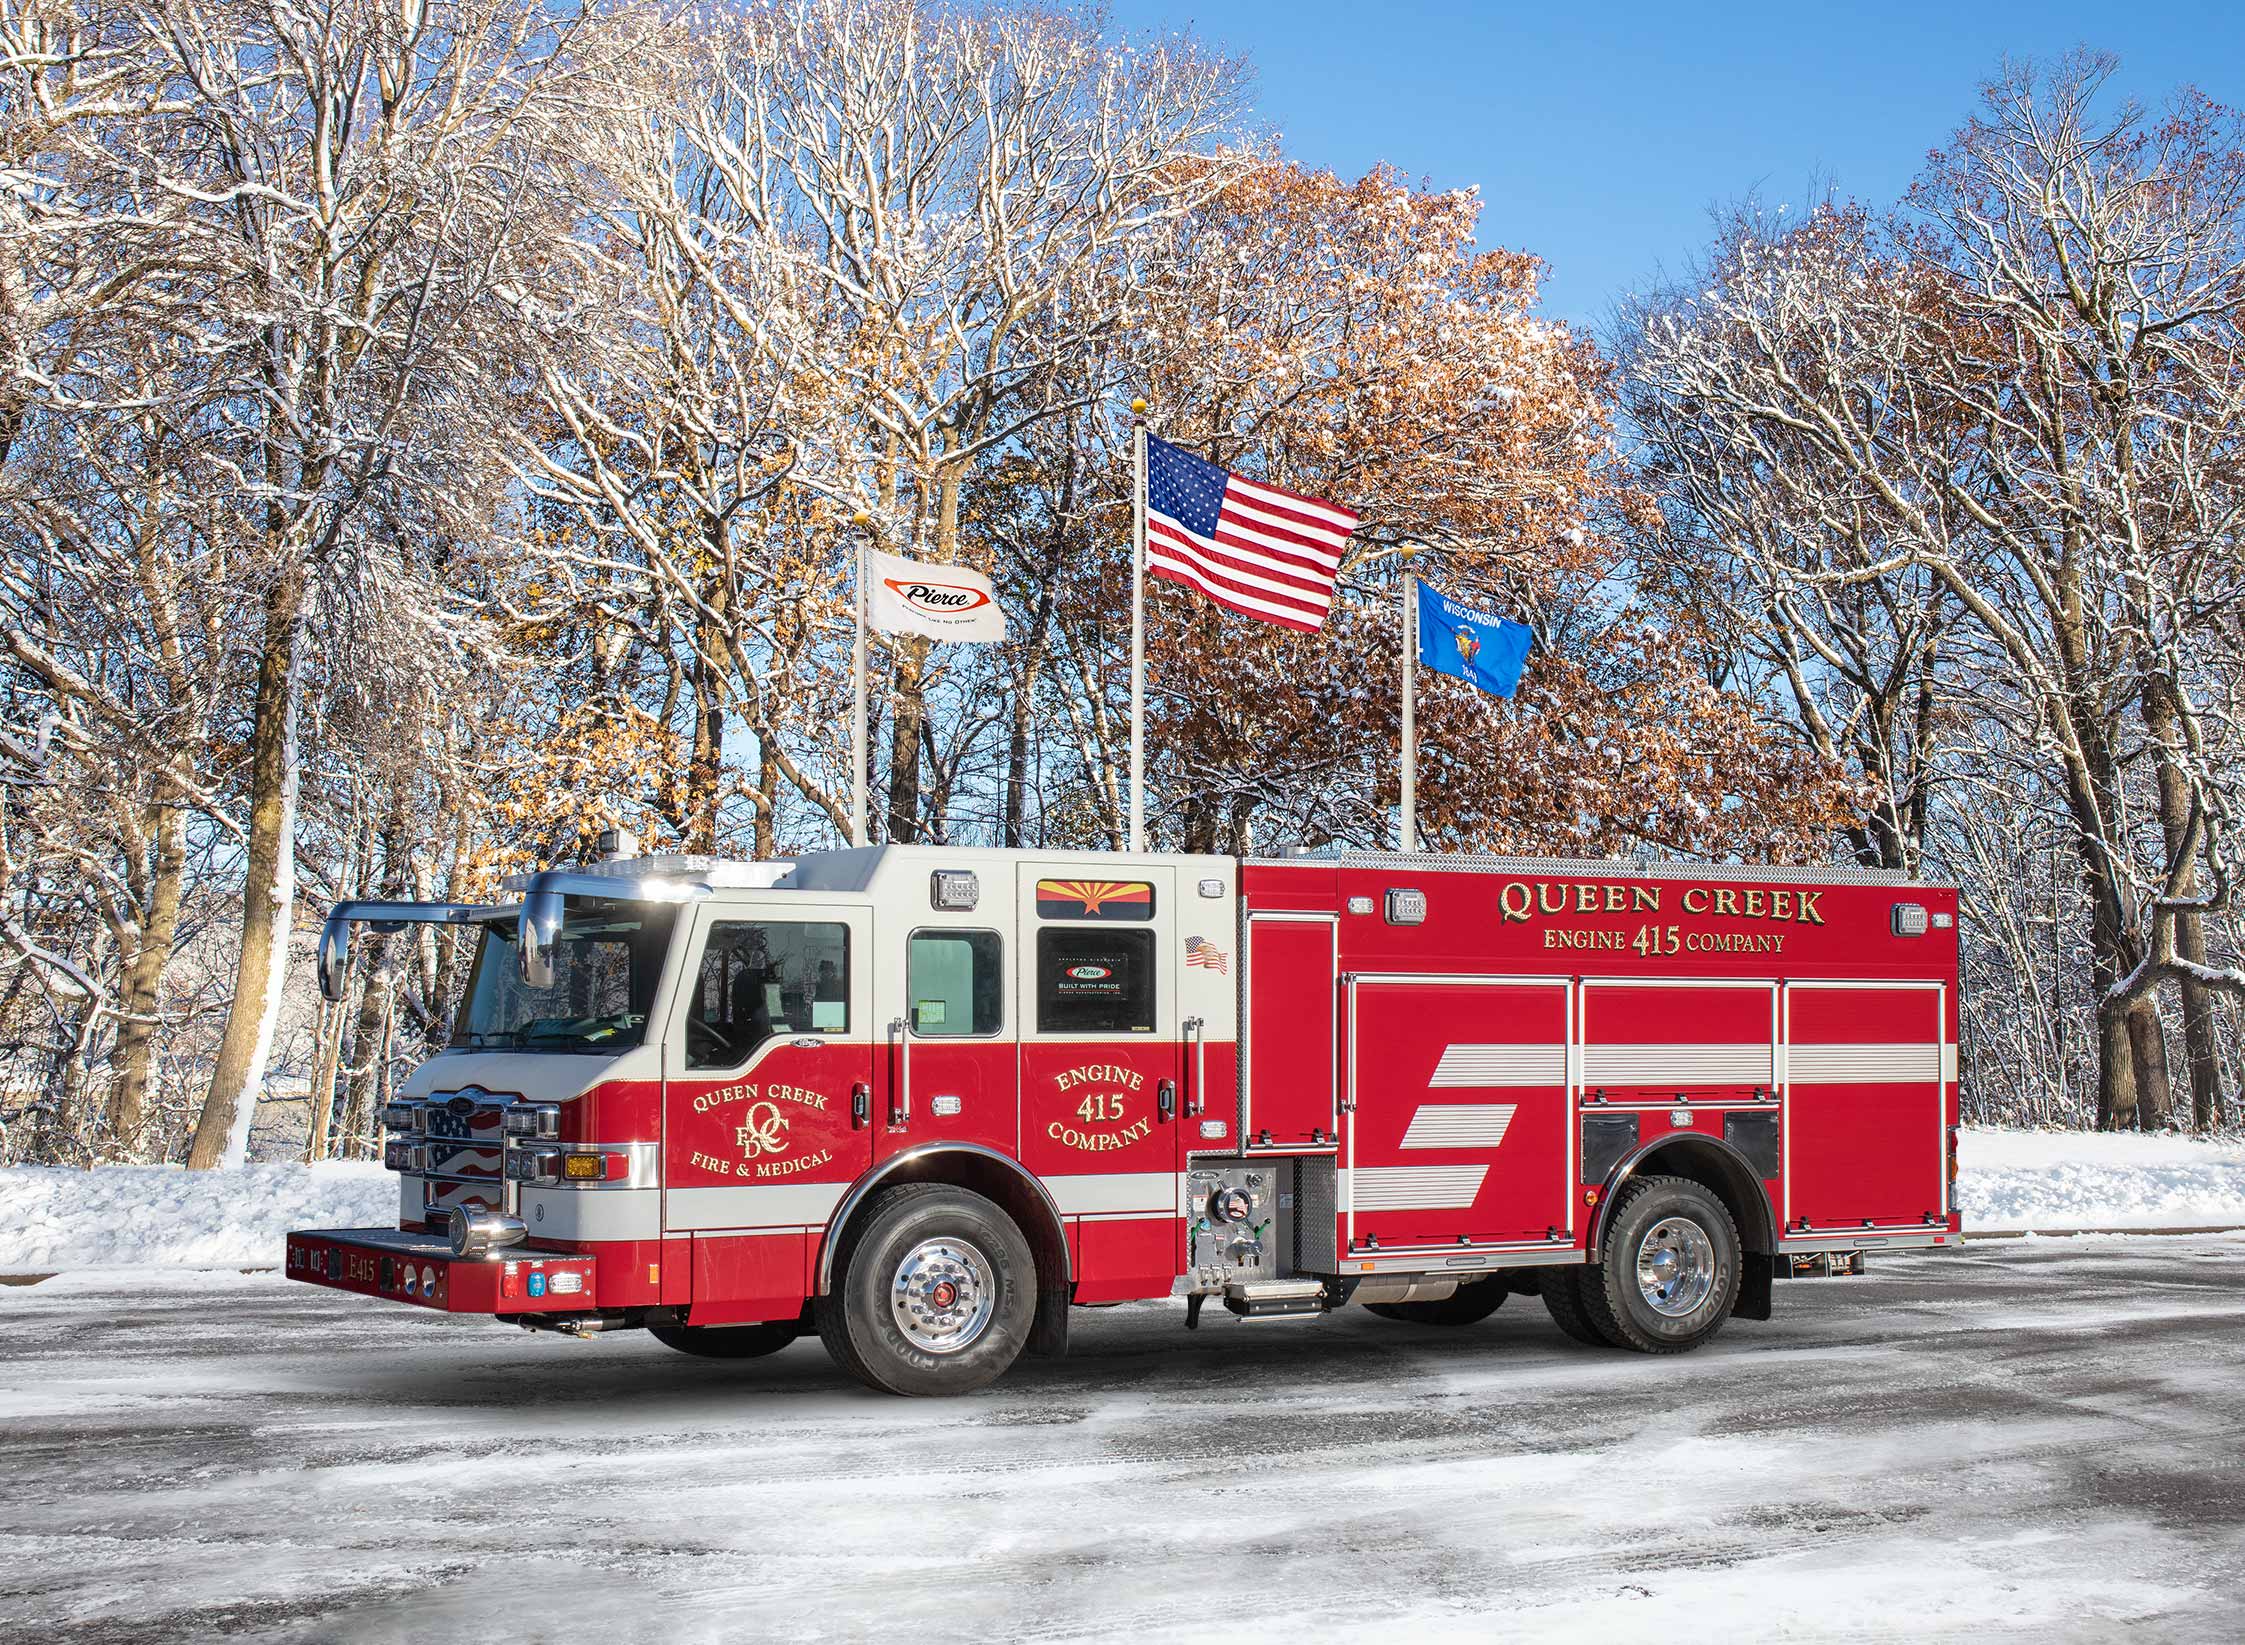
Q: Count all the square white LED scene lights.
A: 3